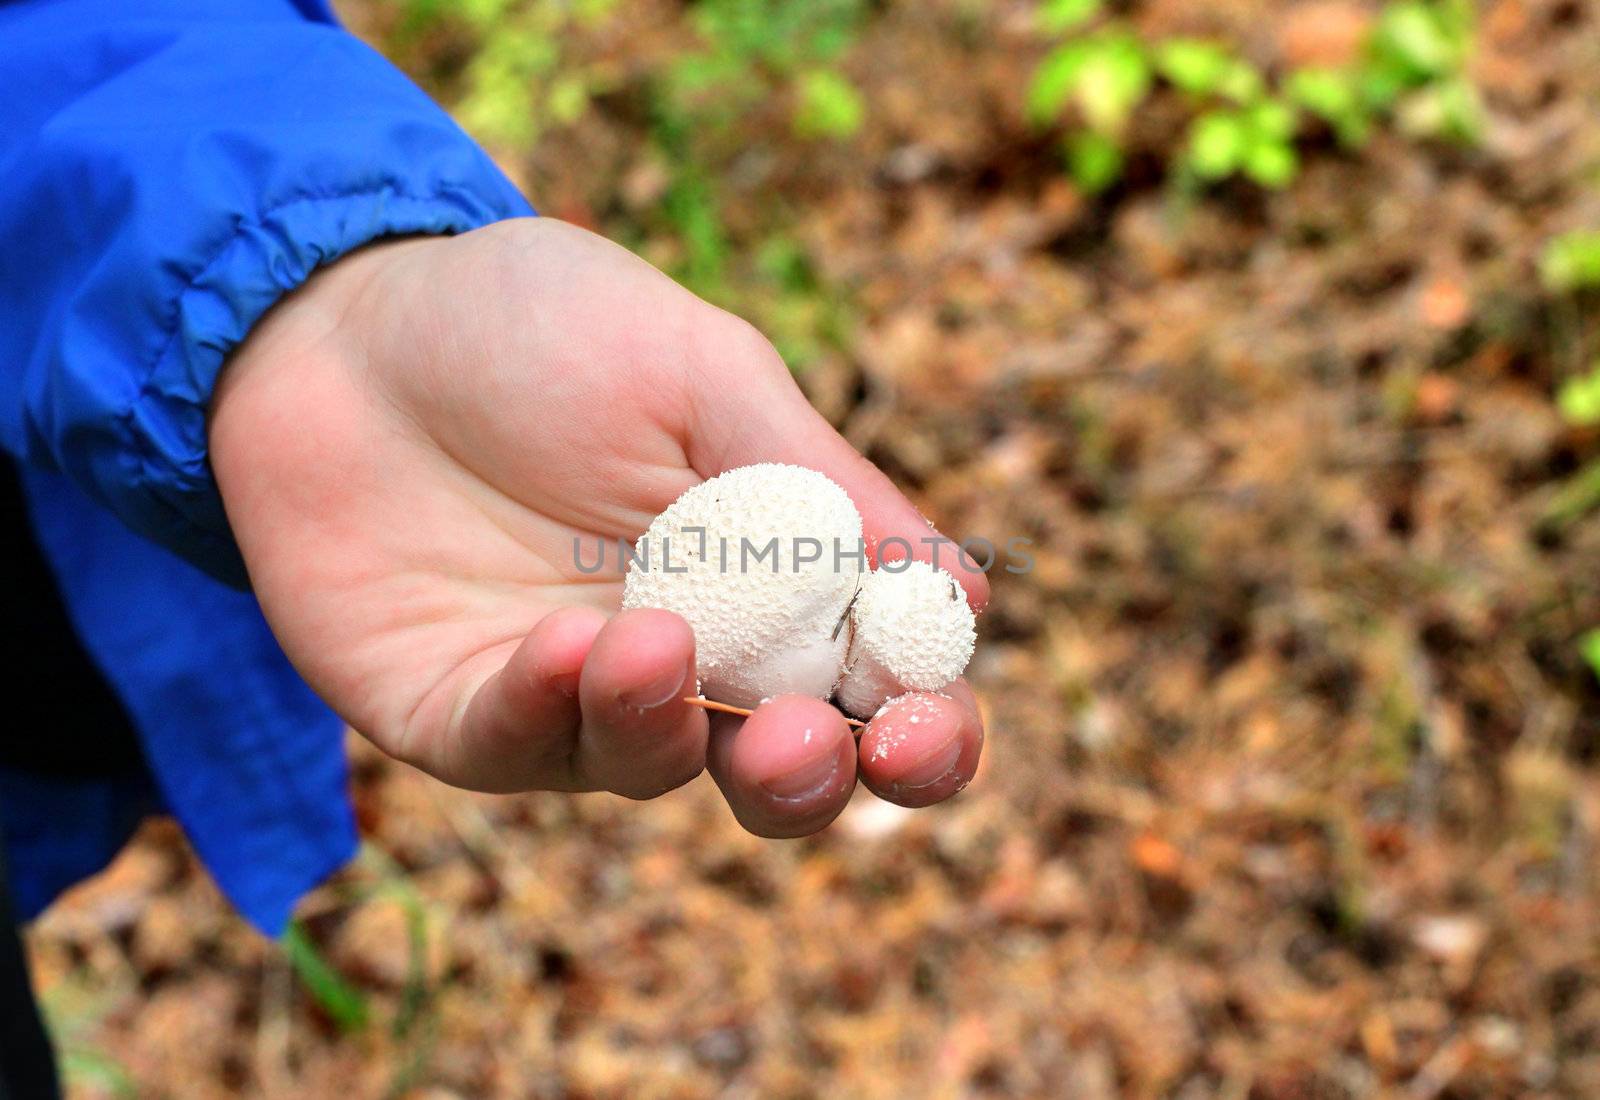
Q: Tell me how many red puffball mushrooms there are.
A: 0